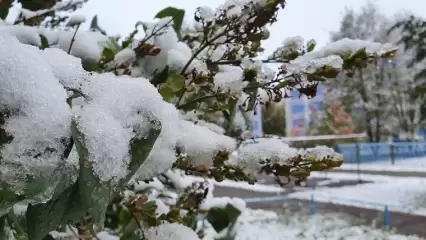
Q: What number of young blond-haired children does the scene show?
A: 0